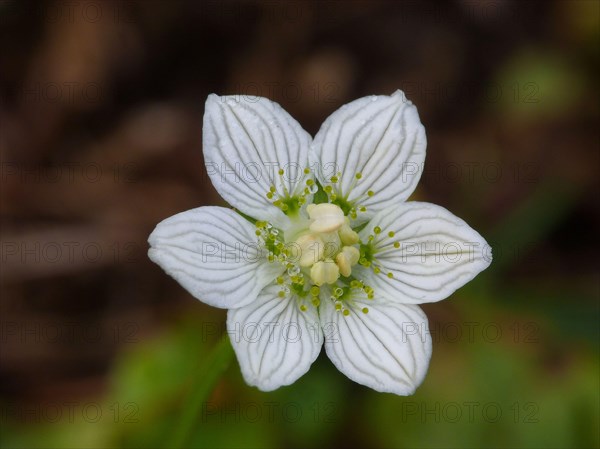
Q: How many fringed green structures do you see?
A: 6